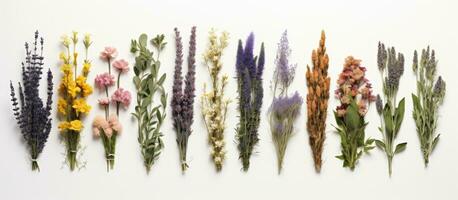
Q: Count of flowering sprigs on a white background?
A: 12